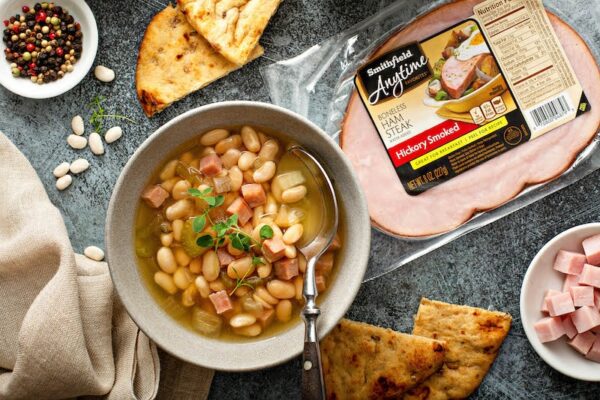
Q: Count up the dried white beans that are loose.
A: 9